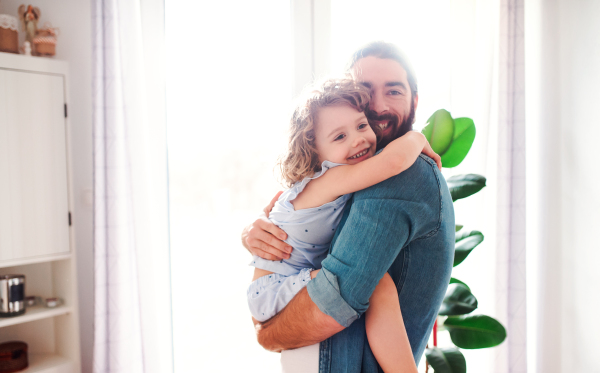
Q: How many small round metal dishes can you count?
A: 2